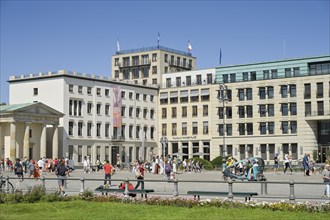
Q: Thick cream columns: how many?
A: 4